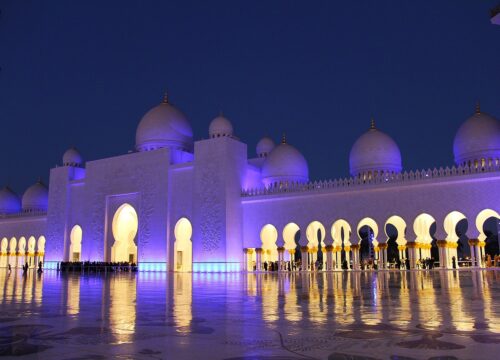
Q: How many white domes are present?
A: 9